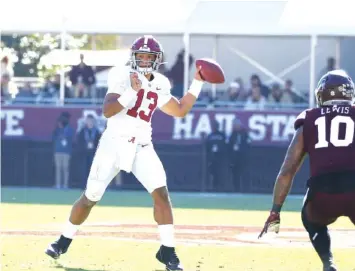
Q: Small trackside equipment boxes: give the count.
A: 0